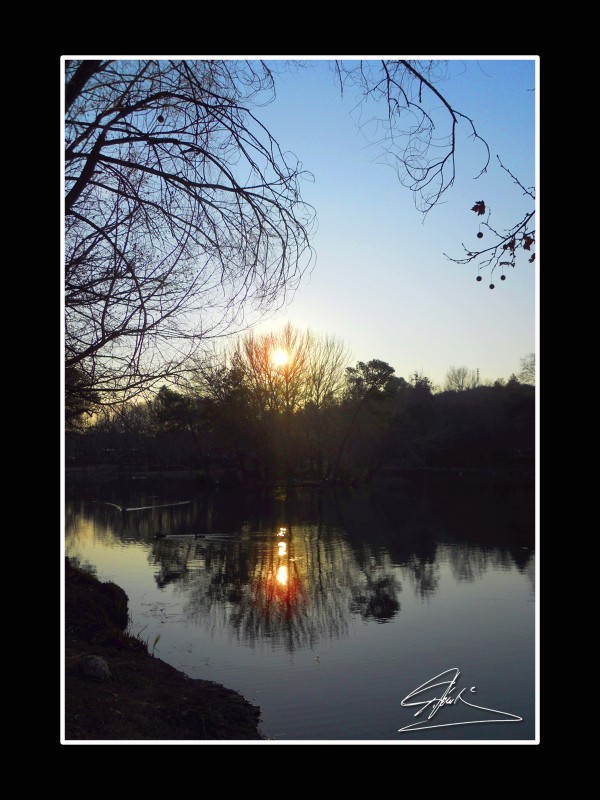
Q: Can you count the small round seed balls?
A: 4